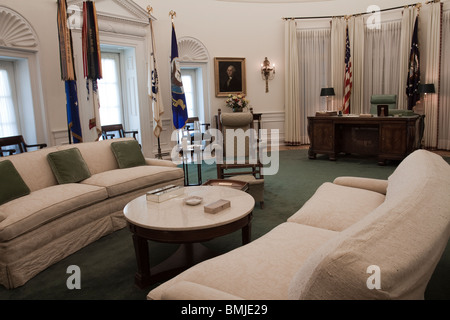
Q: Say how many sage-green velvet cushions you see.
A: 3